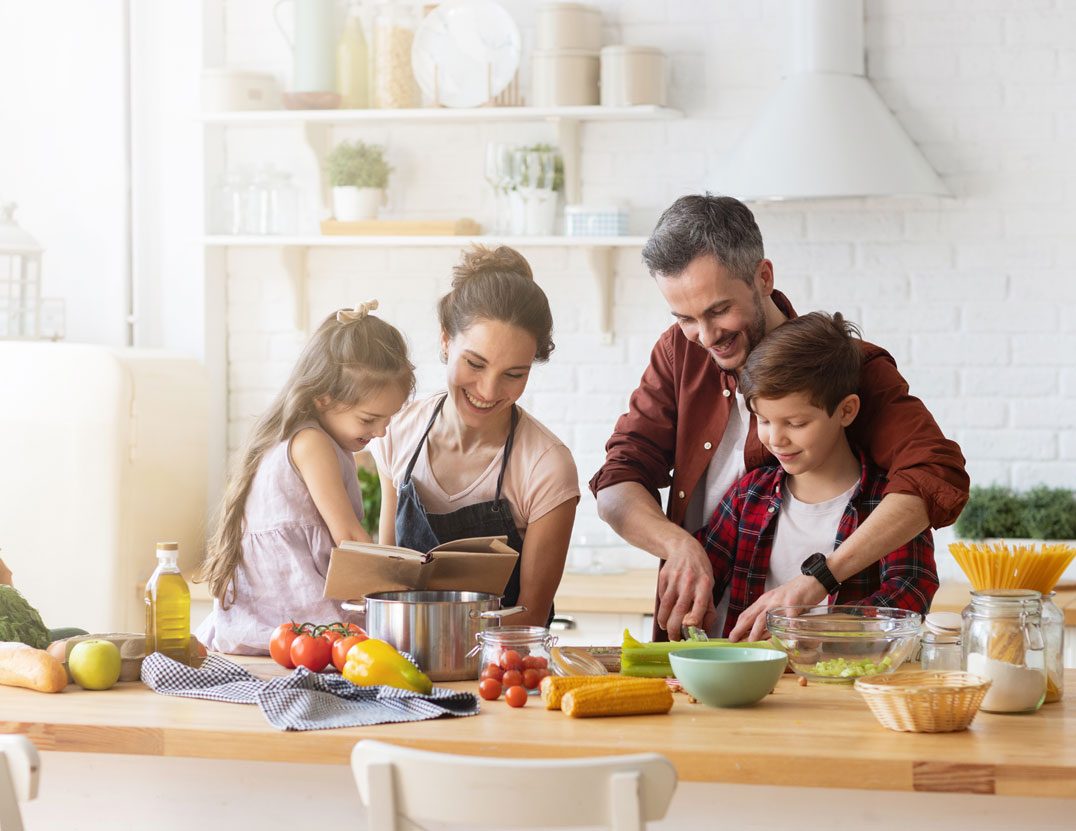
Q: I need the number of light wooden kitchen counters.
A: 2